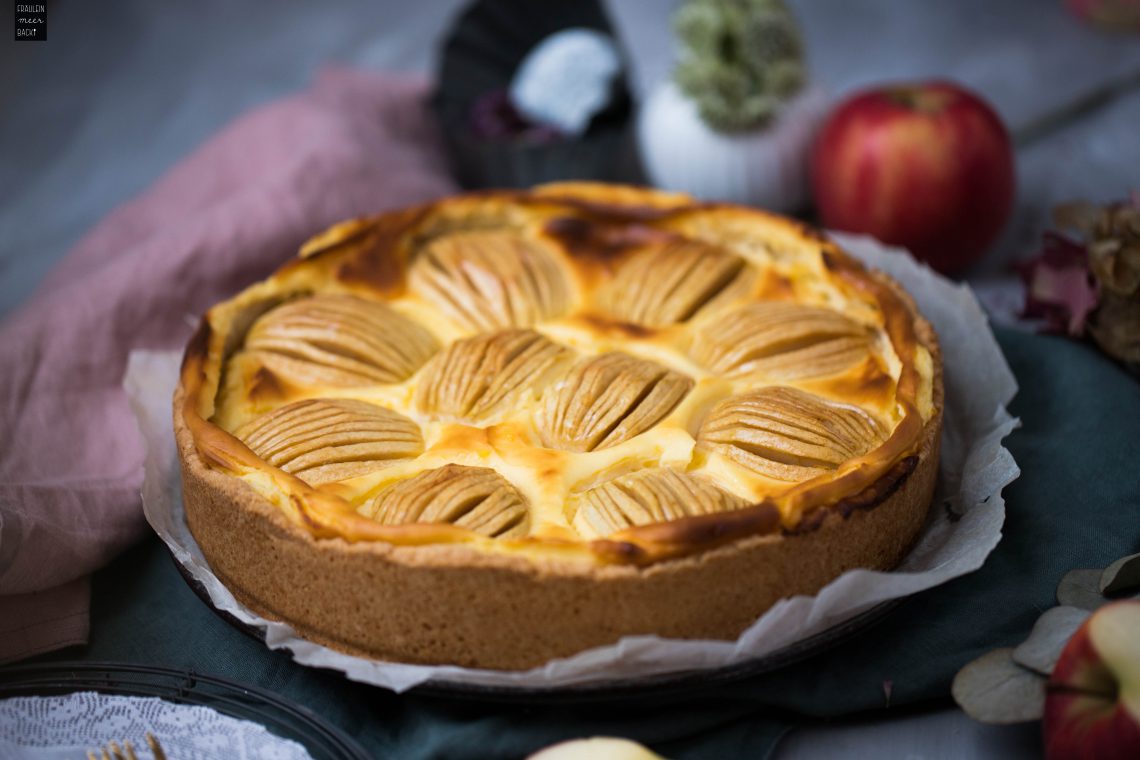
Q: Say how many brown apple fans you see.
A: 10